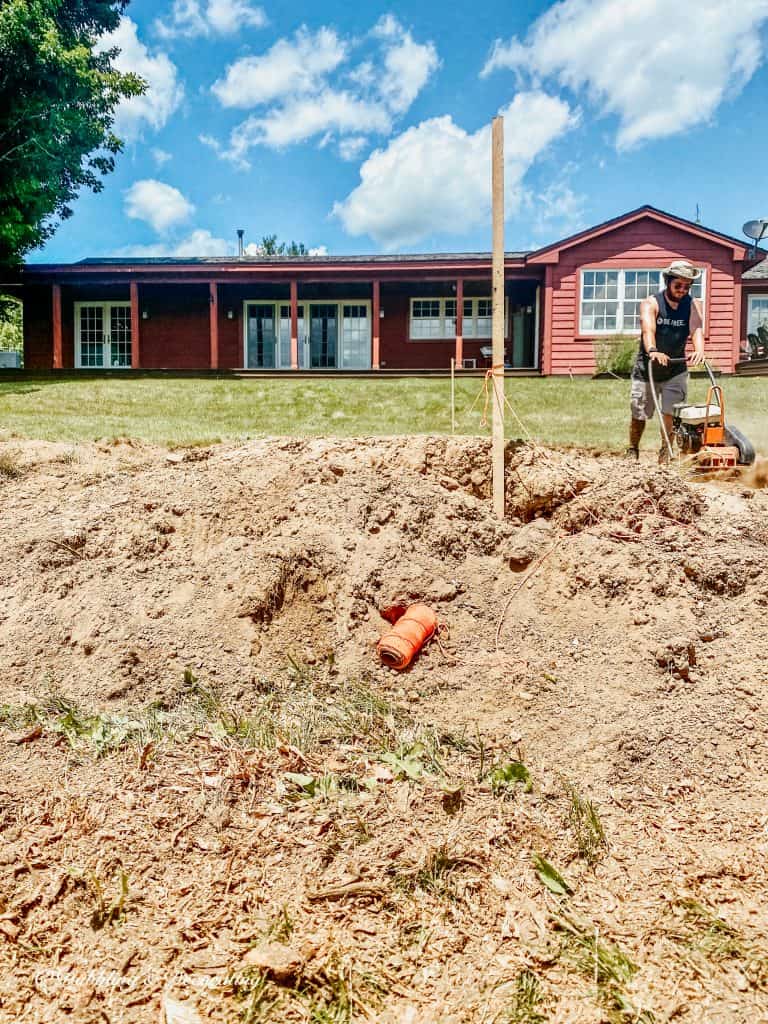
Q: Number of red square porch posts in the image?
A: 6